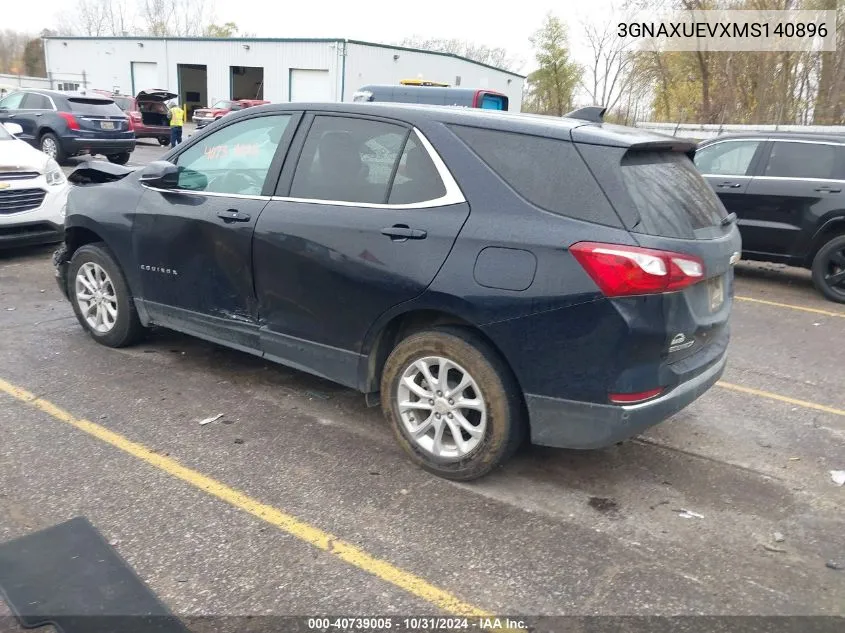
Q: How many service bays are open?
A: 2